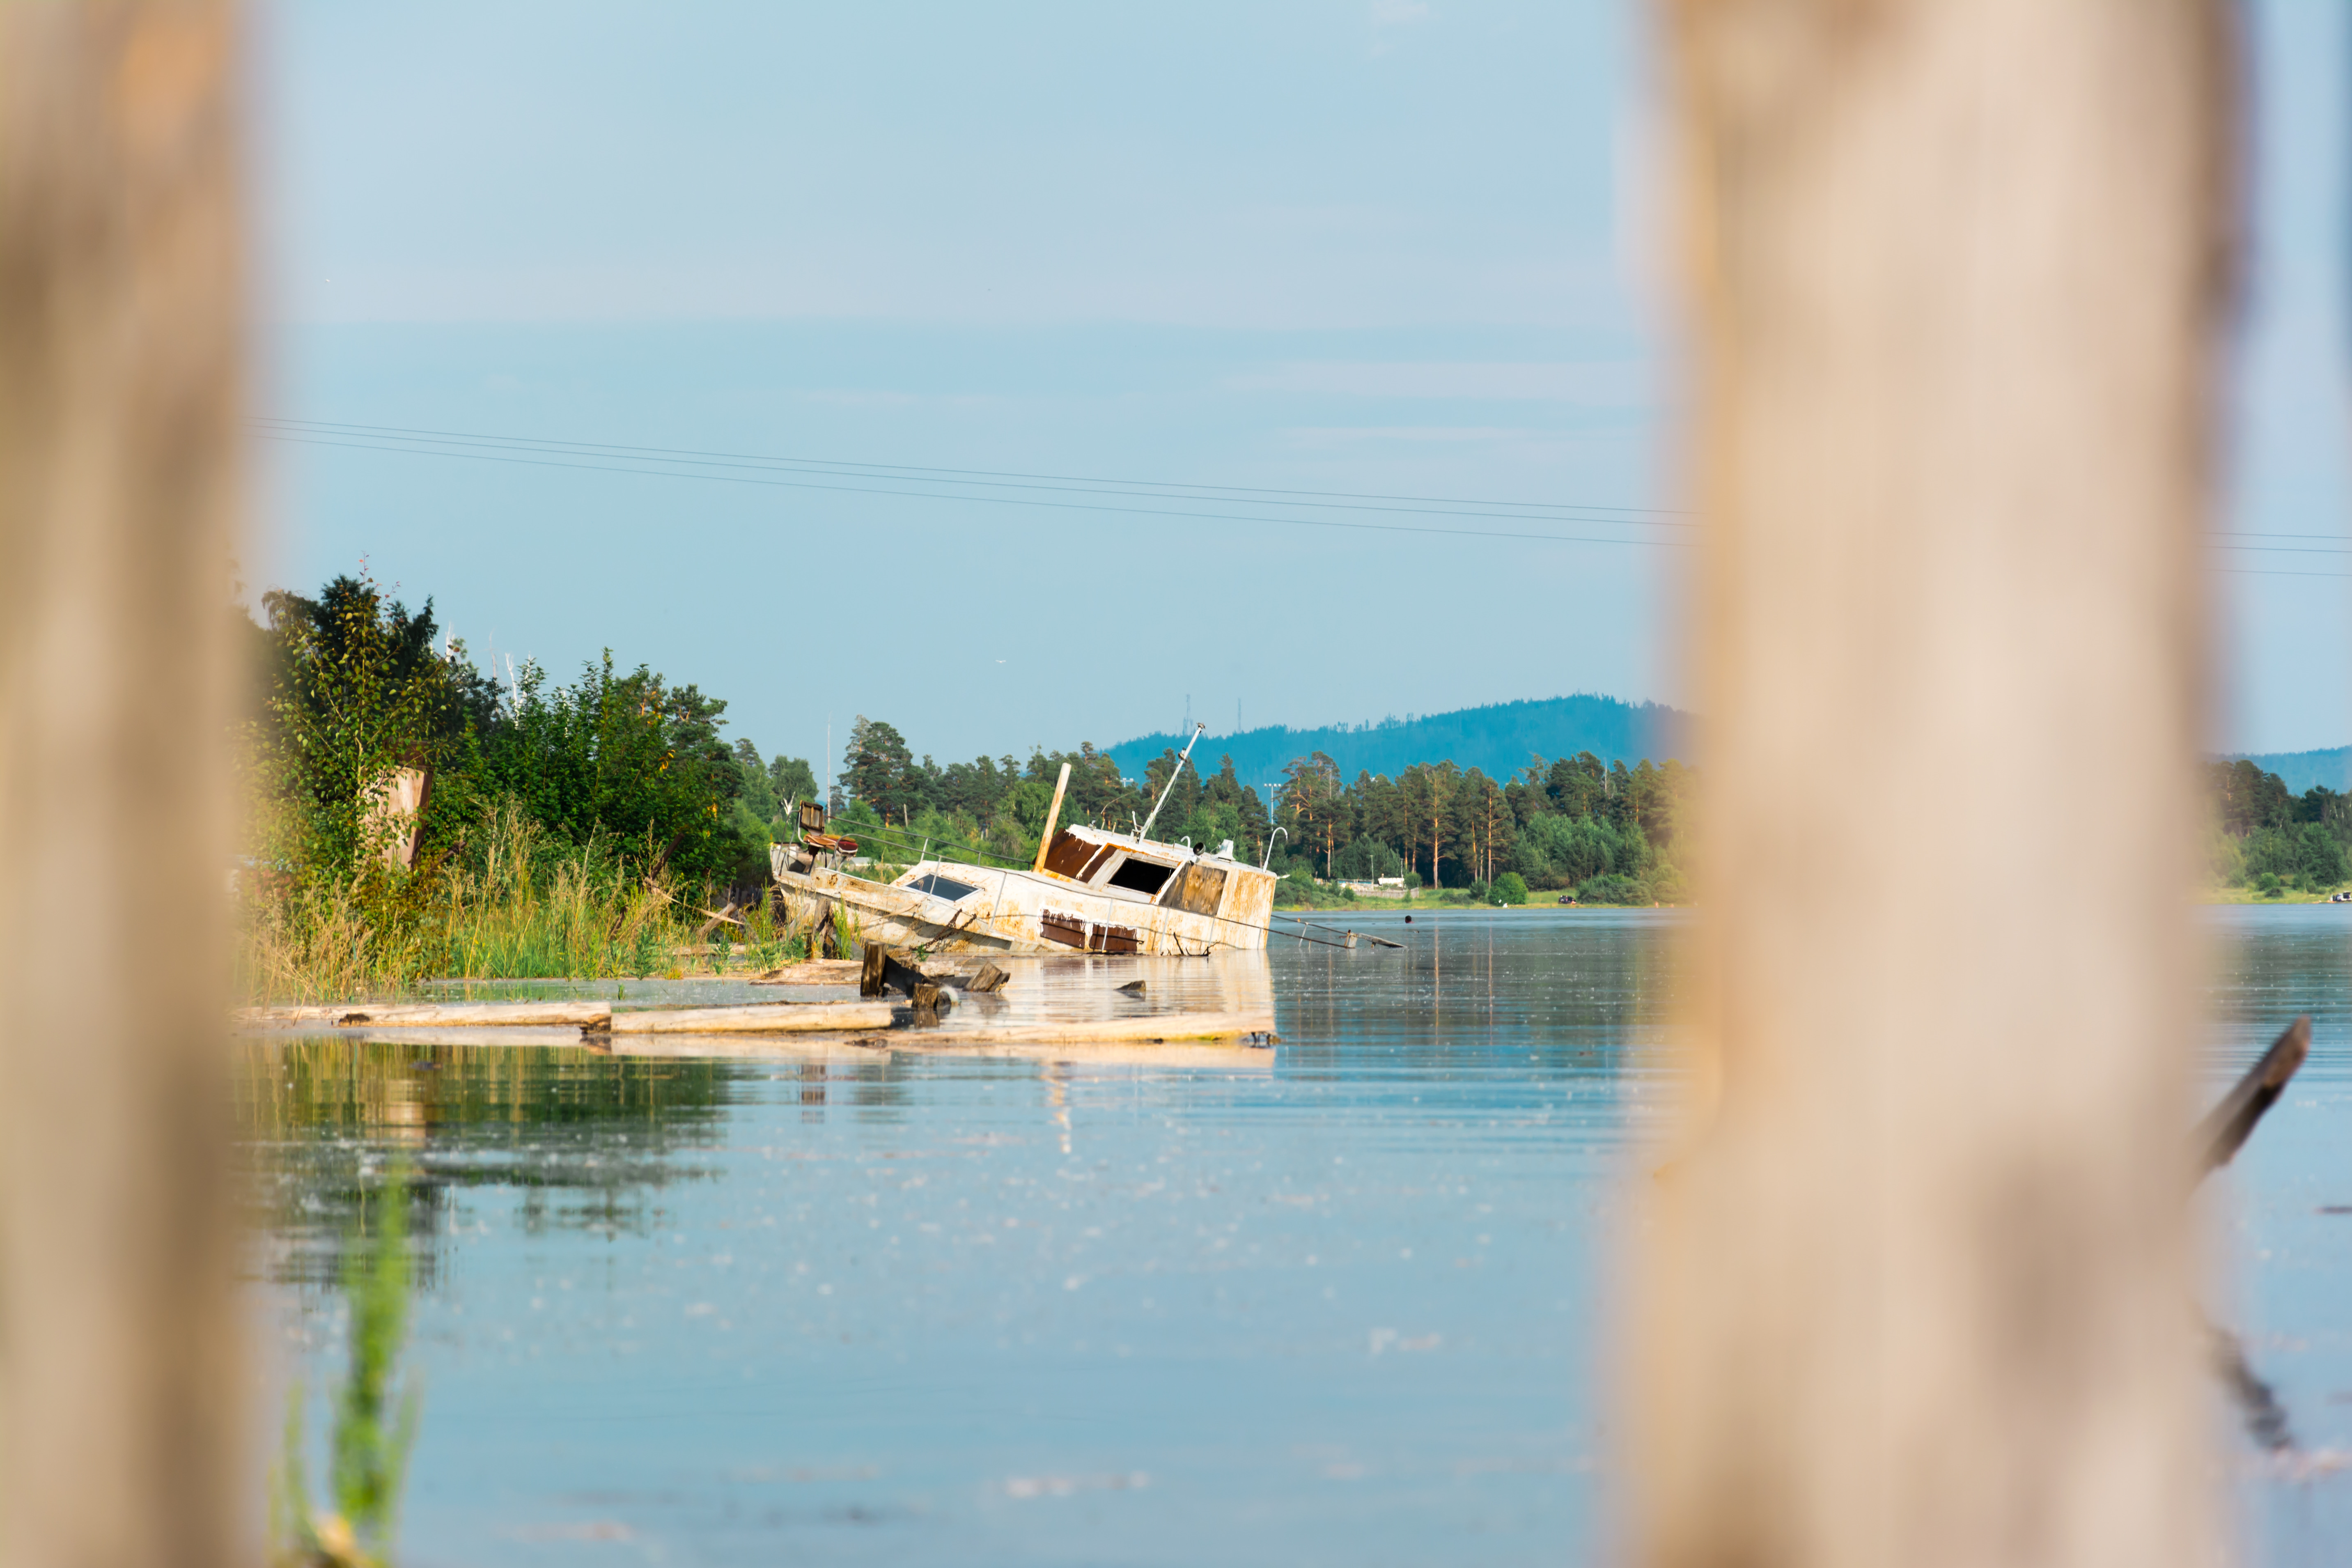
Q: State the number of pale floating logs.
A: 3